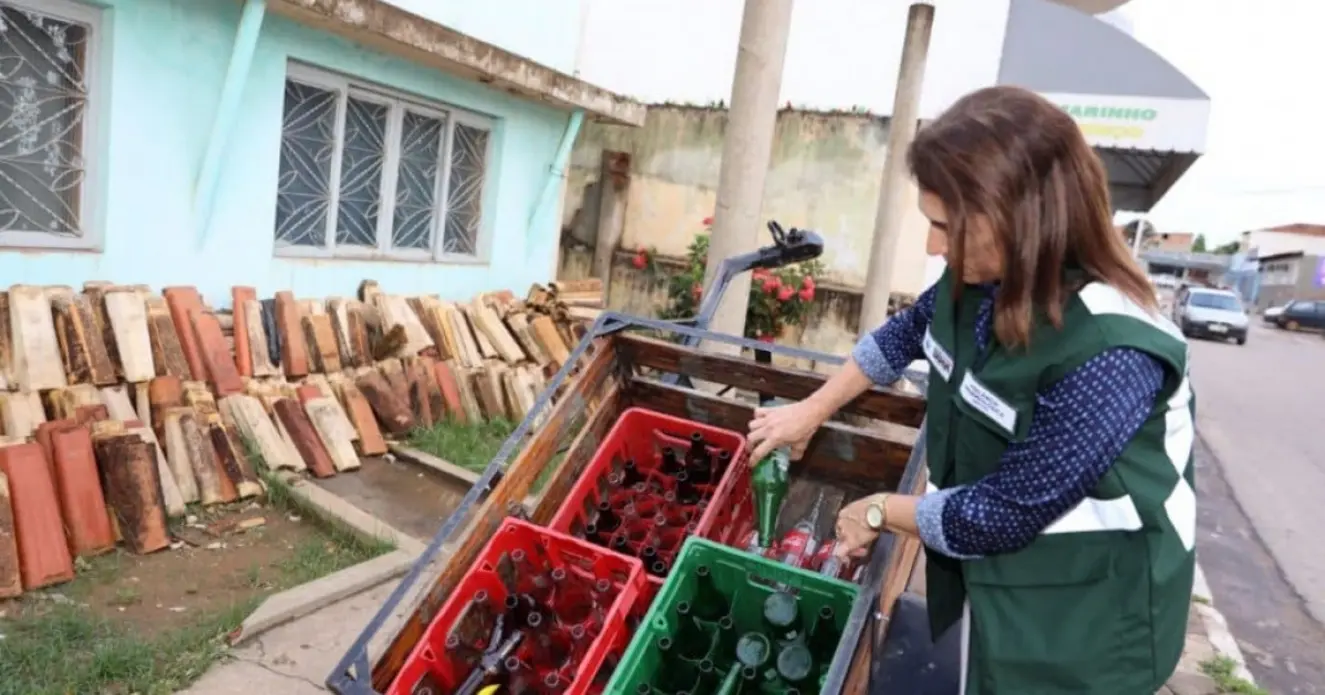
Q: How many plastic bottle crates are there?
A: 3